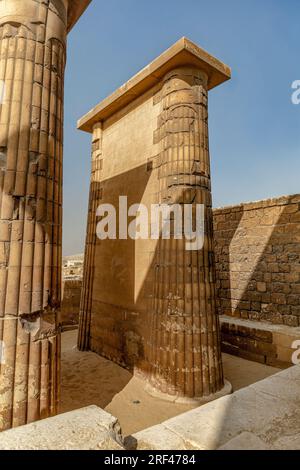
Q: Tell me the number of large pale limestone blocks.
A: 2